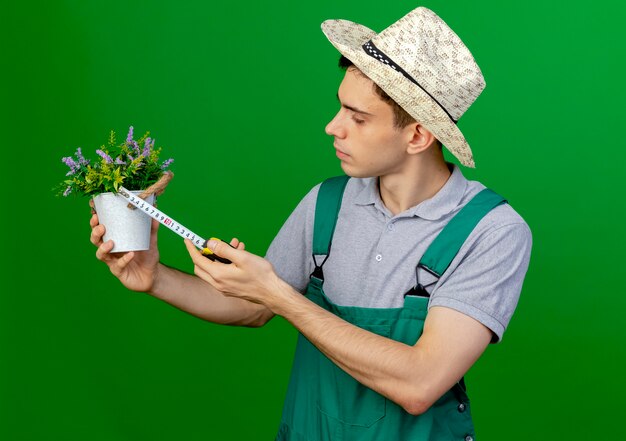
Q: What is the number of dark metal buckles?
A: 2